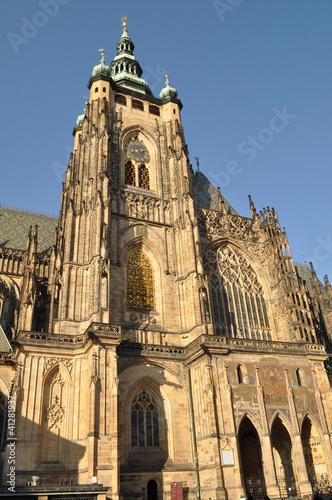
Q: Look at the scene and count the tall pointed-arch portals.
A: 3